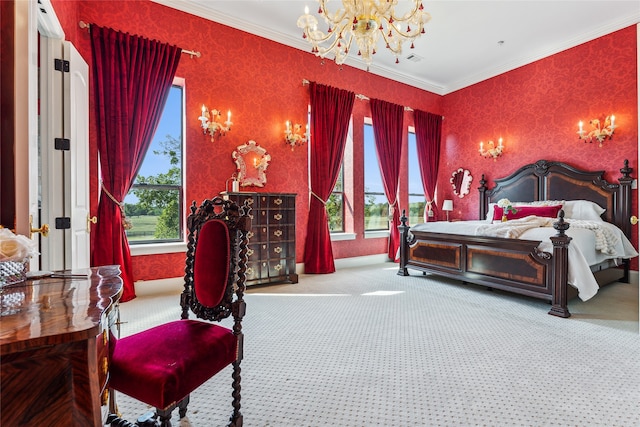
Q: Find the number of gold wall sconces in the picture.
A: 4